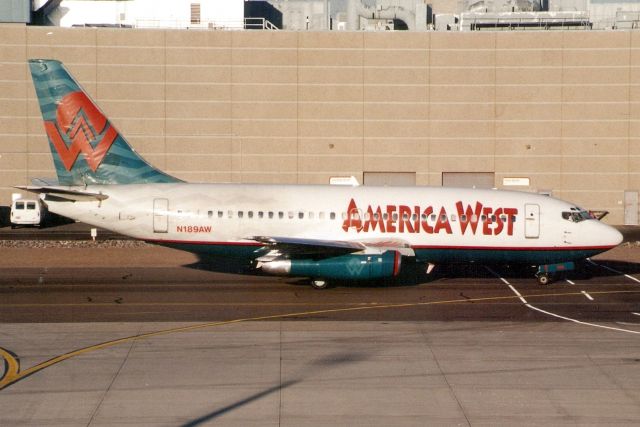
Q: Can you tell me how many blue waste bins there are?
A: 0